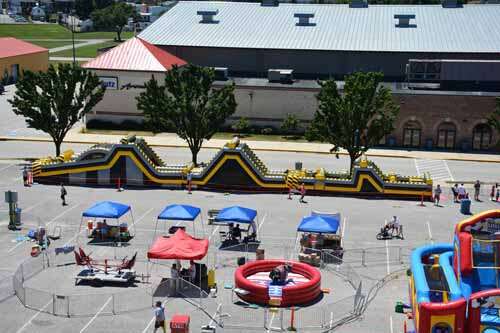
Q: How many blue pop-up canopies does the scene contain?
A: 4